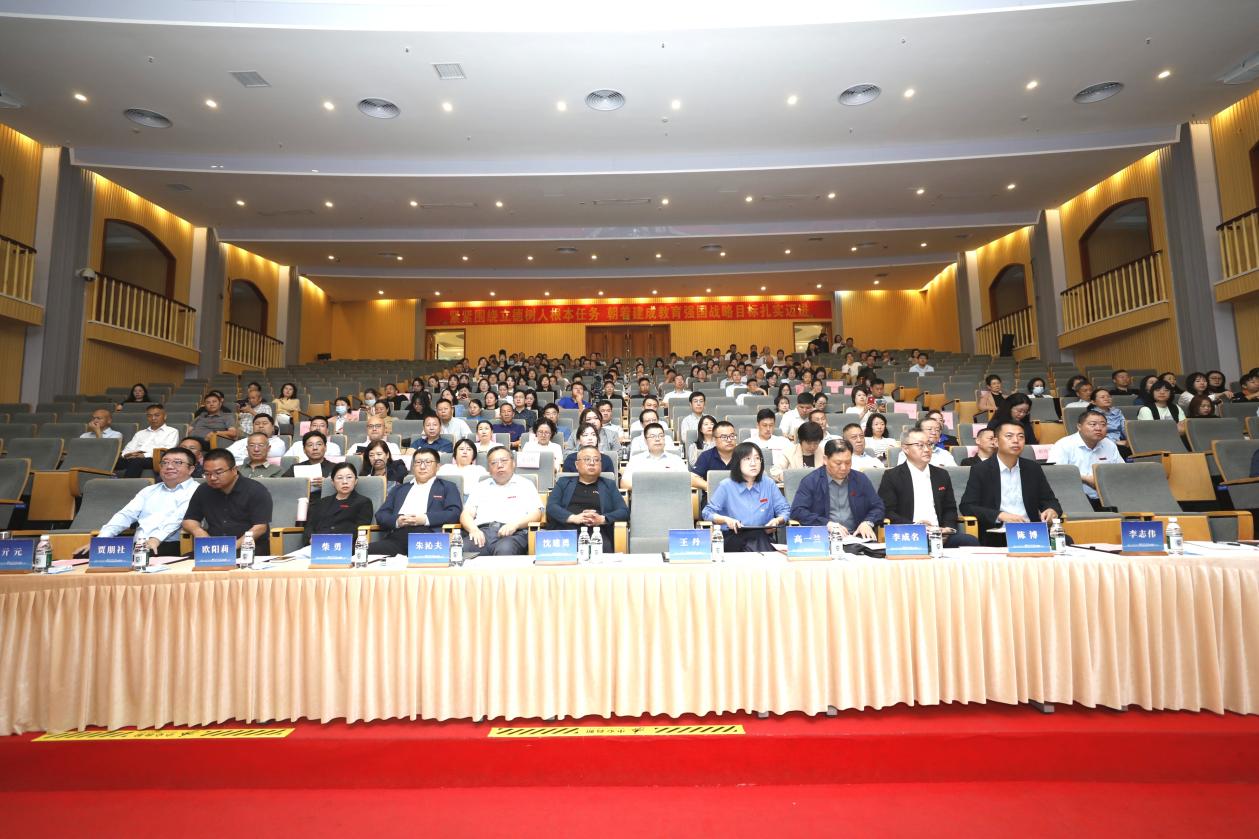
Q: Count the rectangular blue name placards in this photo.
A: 11